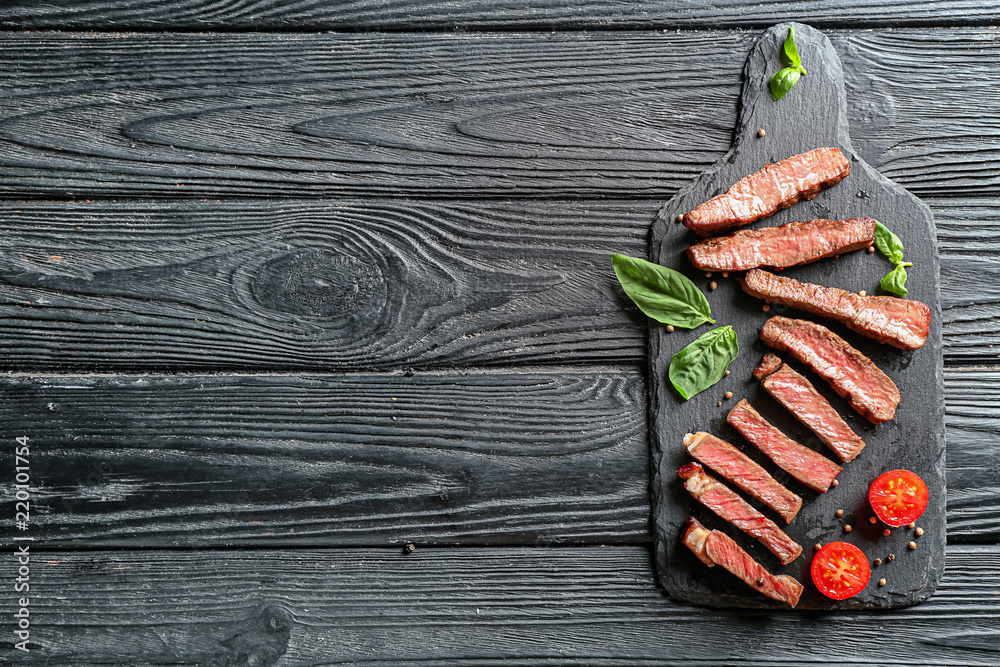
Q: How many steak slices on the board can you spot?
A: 9